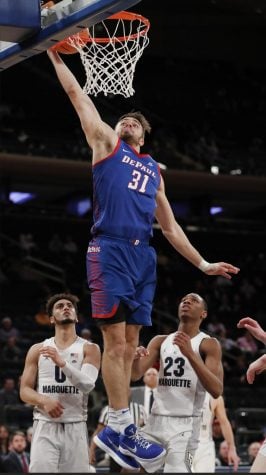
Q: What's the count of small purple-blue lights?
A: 3